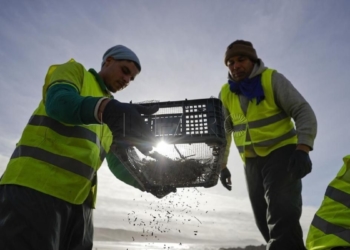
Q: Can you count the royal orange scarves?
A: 0